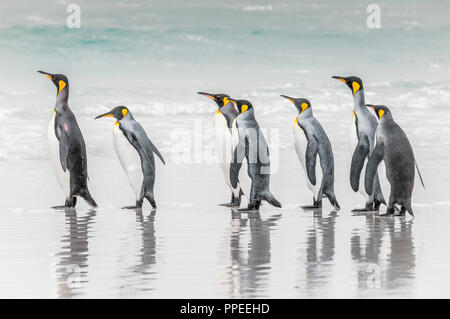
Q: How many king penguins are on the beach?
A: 7